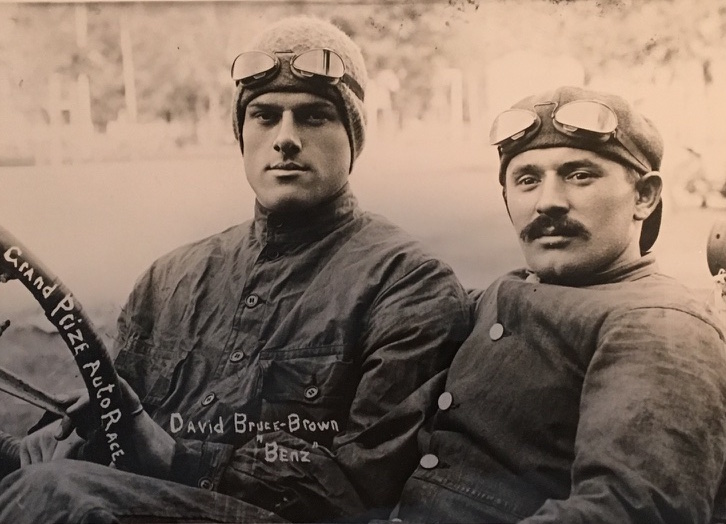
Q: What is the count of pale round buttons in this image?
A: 3